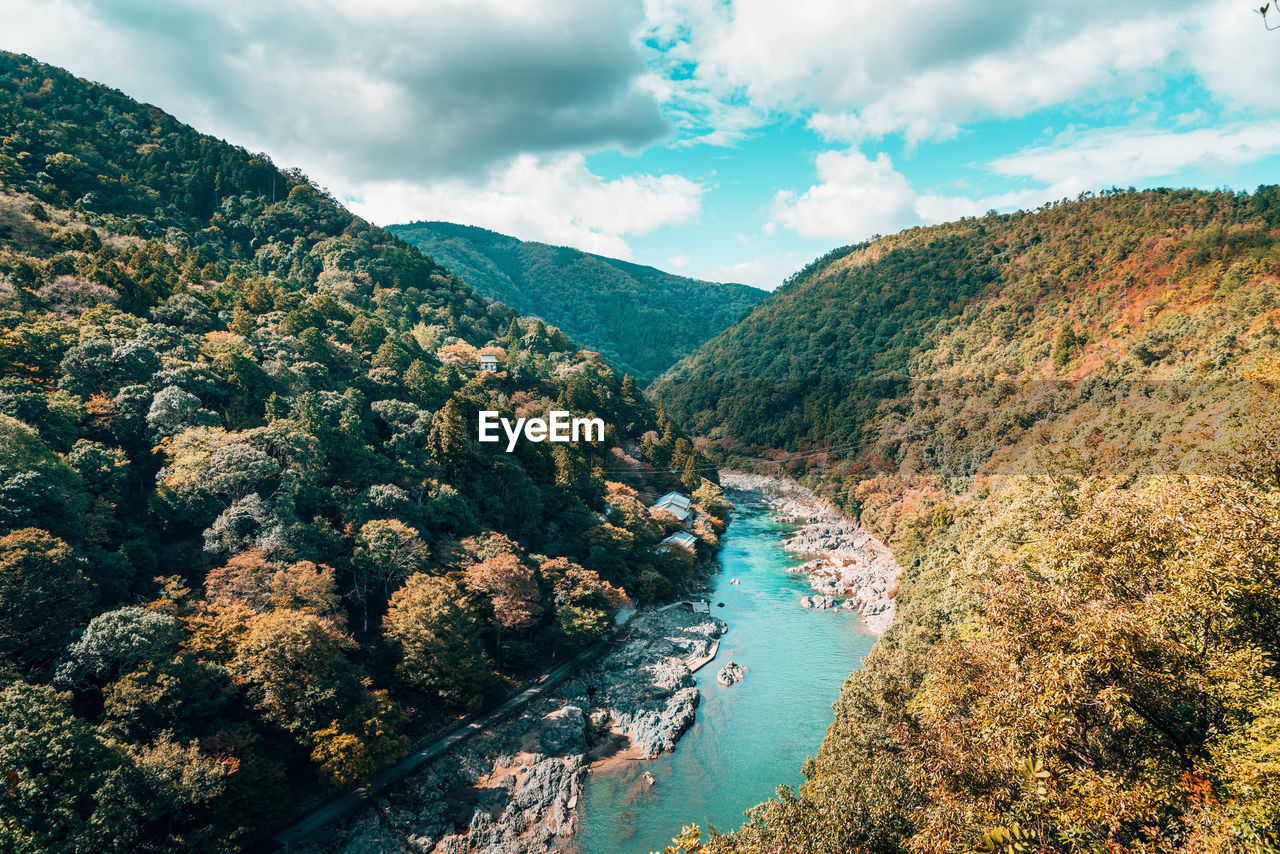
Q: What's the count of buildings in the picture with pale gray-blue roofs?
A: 3